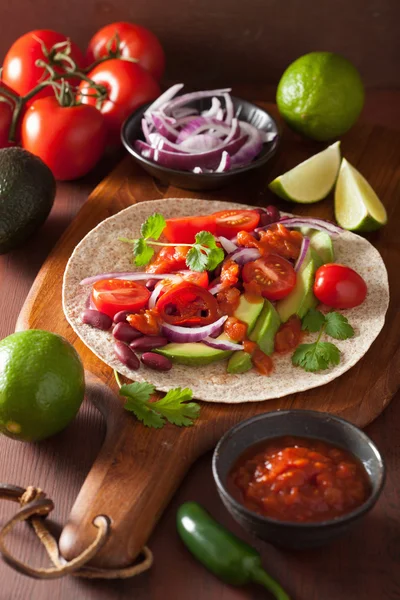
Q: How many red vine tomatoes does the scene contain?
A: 5